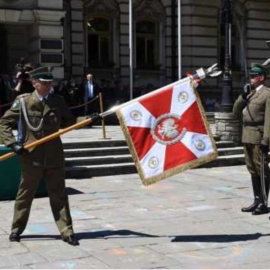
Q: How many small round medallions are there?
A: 4